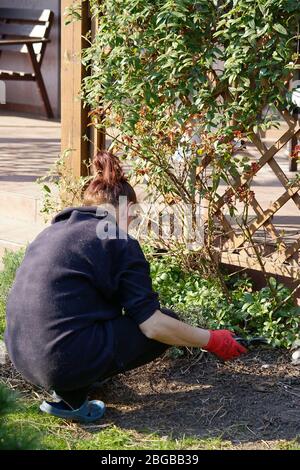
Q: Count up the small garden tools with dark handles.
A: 1